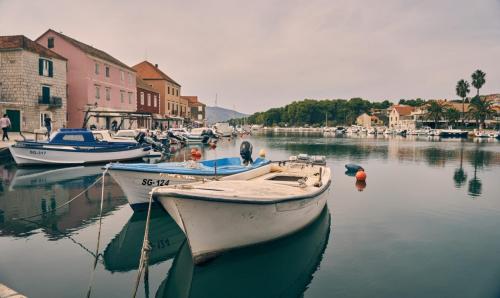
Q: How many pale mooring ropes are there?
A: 3